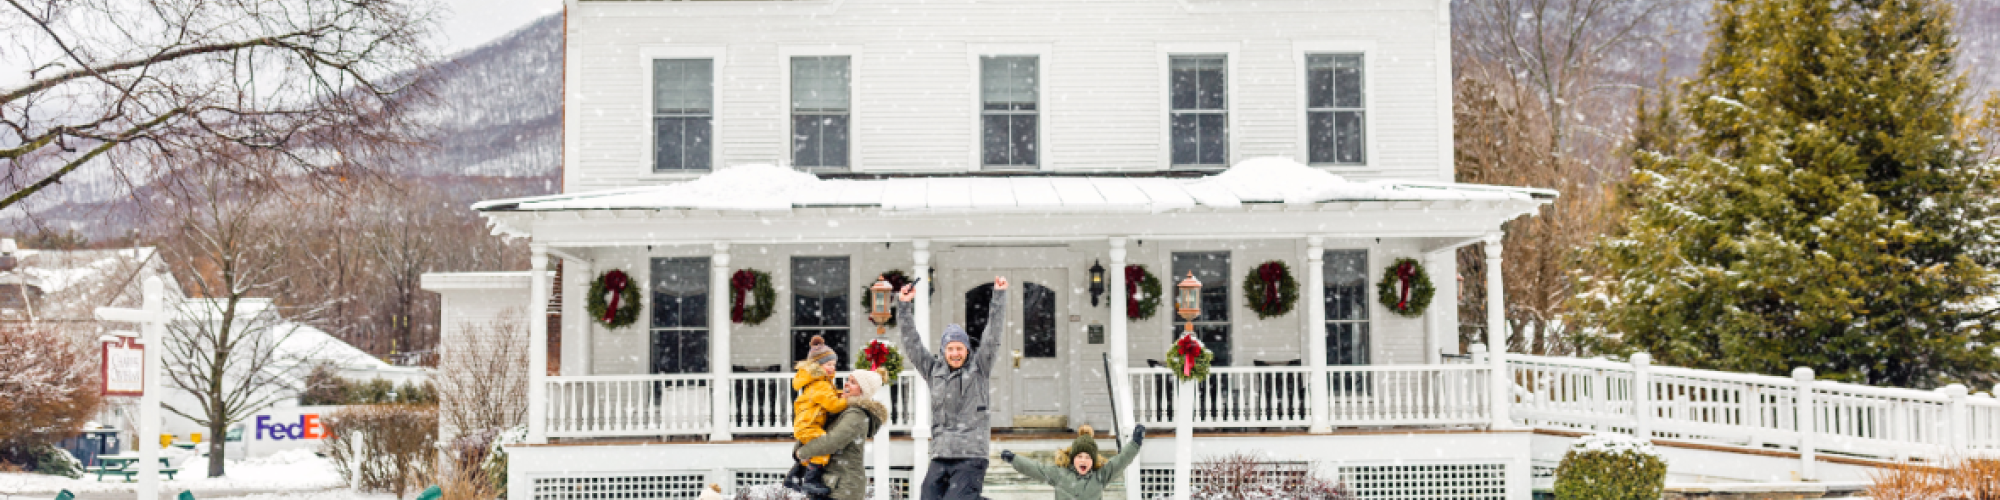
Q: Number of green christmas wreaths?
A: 8